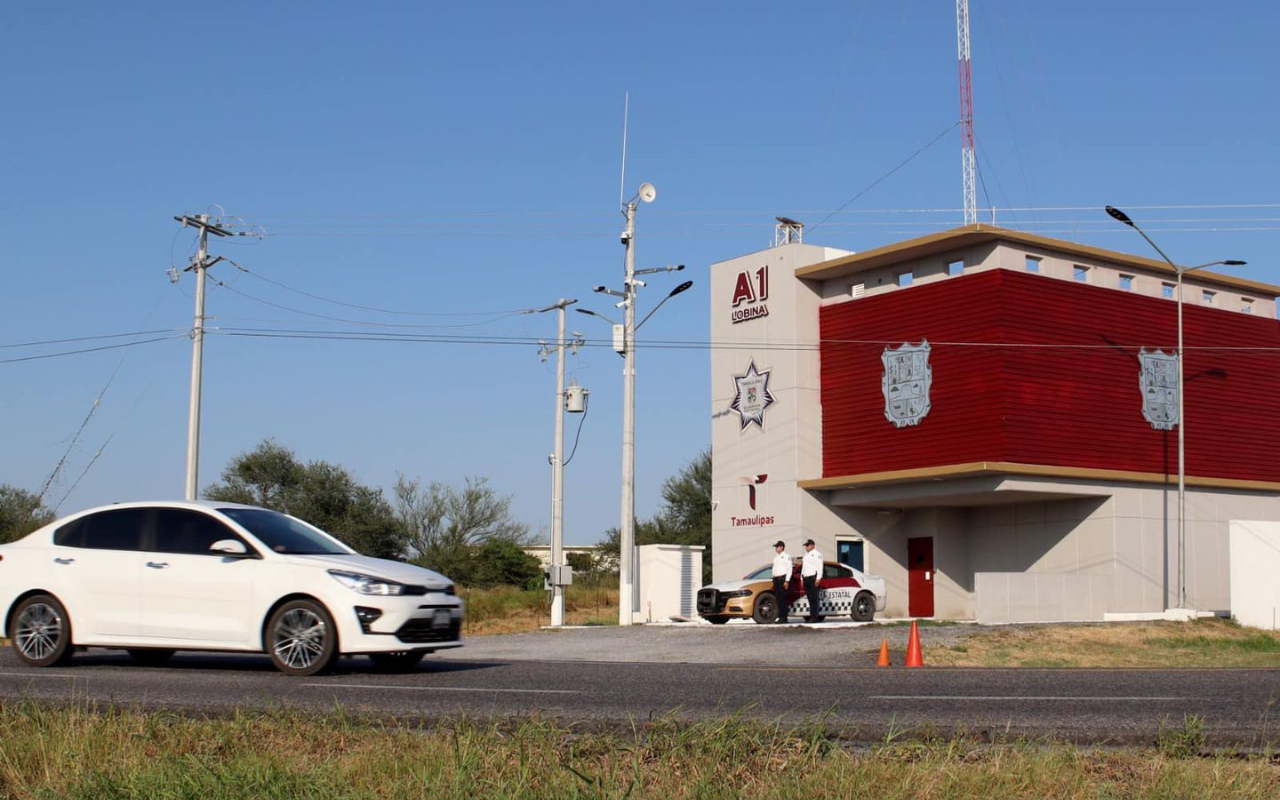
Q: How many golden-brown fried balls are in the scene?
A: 0